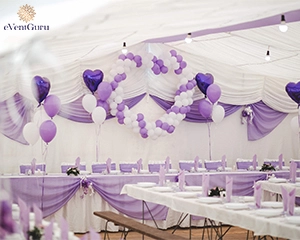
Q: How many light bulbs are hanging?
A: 4